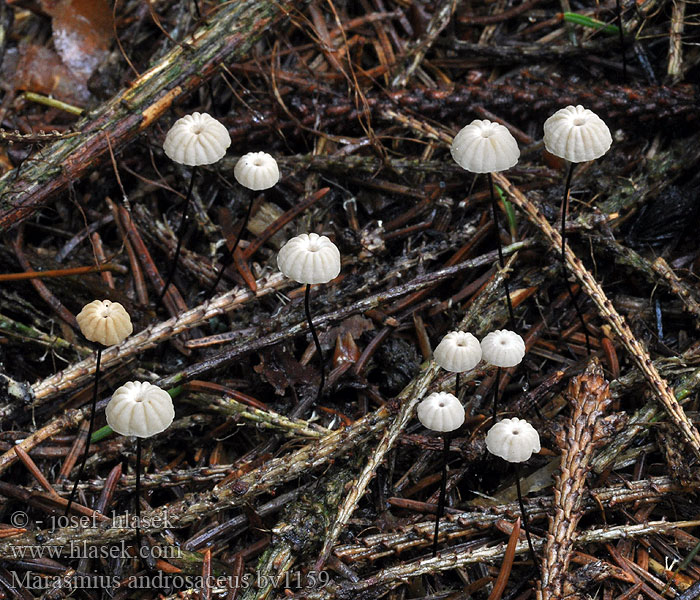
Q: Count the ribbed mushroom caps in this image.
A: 11